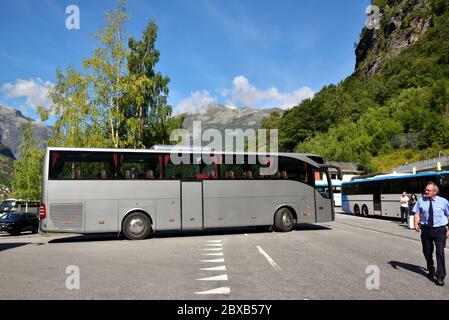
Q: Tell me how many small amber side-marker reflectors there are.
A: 6